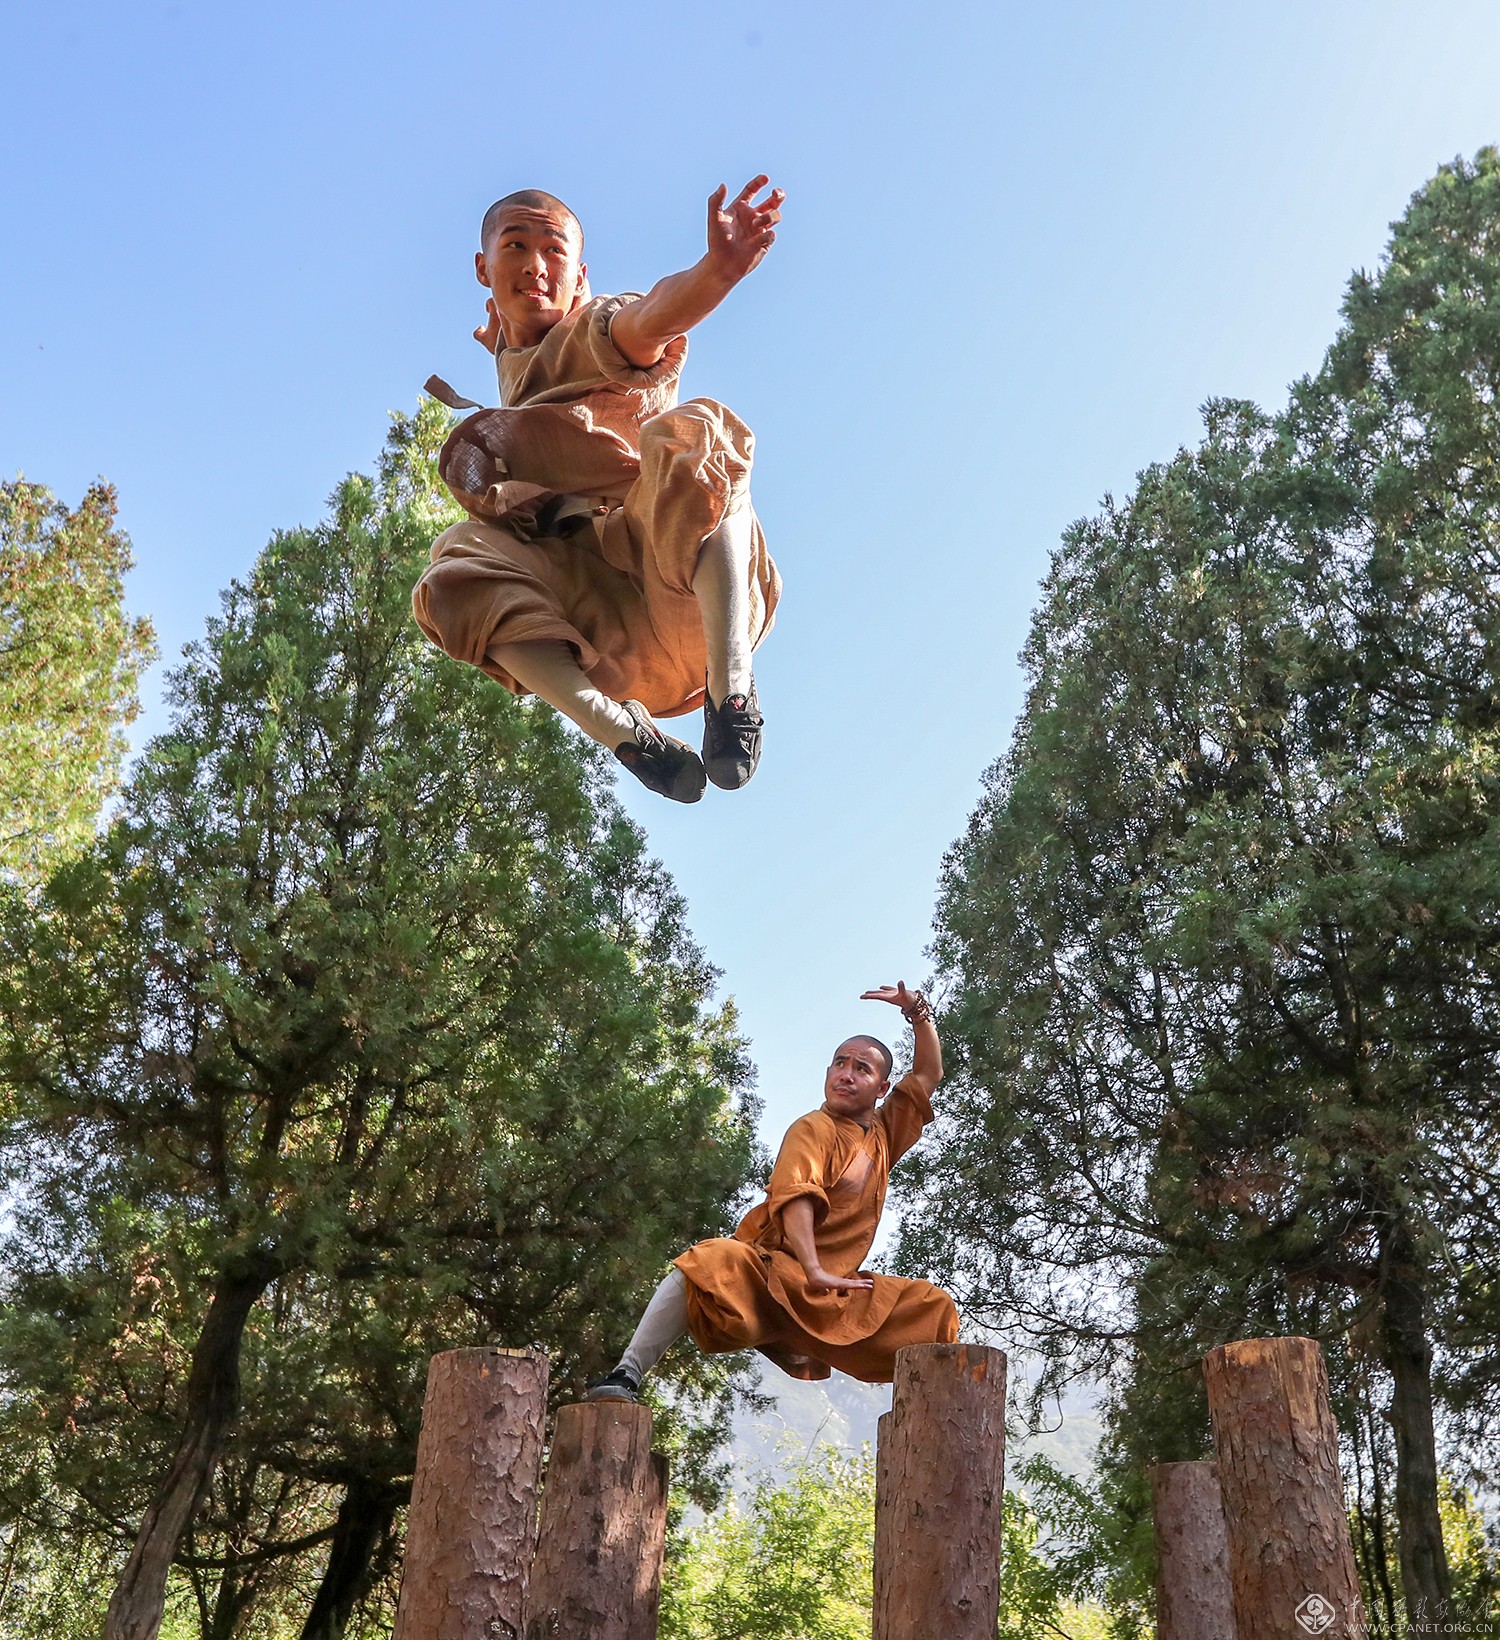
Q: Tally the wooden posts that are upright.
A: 7